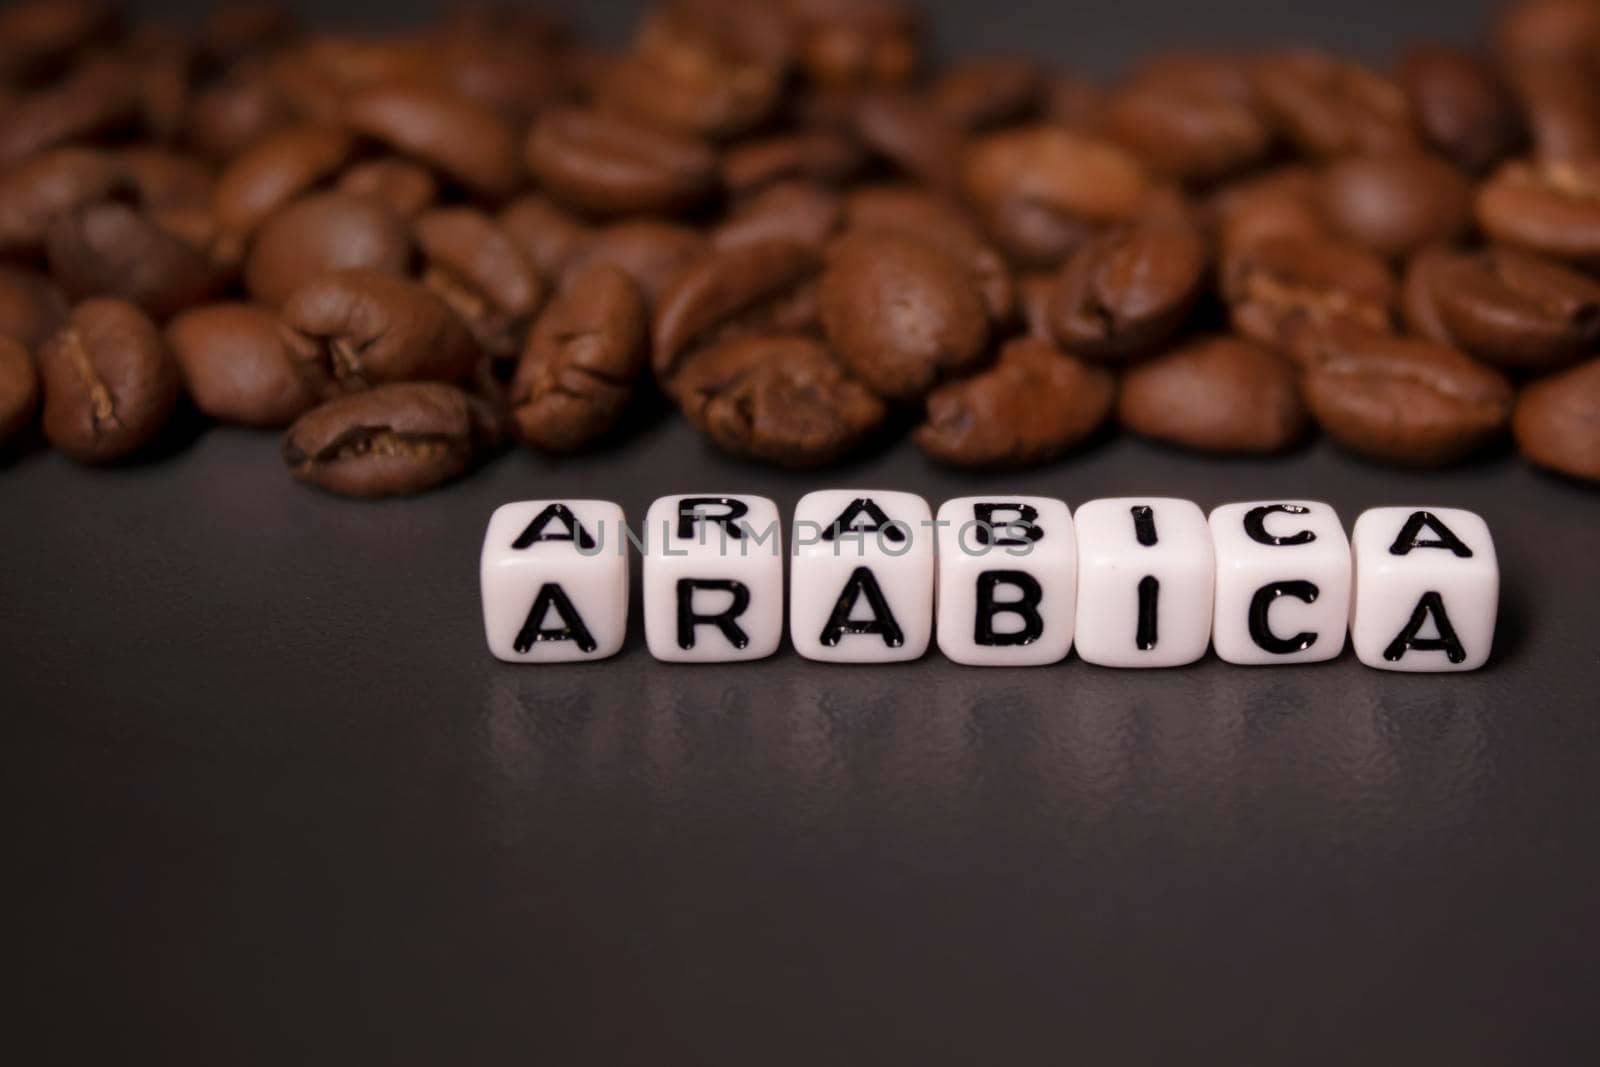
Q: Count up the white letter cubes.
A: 7